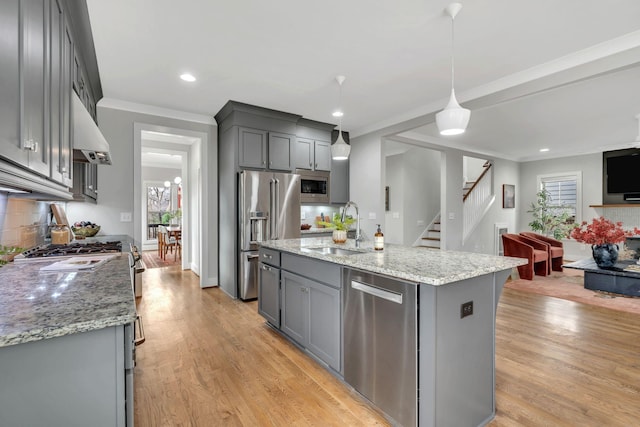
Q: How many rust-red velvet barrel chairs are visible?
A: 2